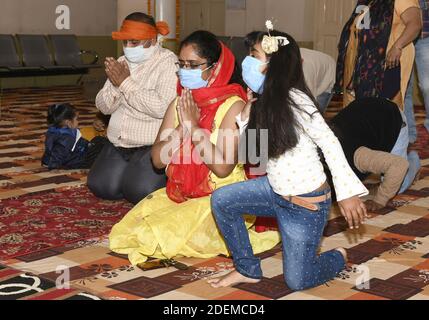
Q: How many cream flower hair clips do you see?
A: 1